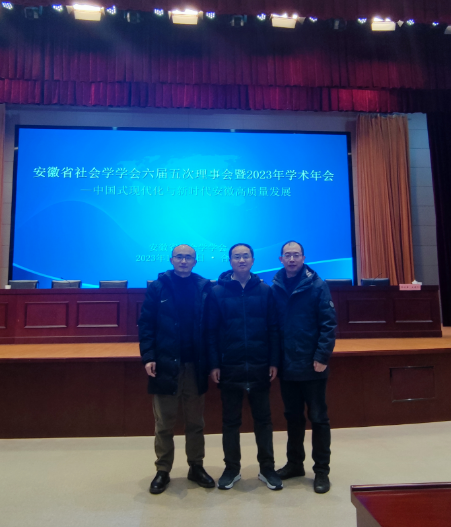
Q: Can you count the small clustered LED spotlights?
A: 10